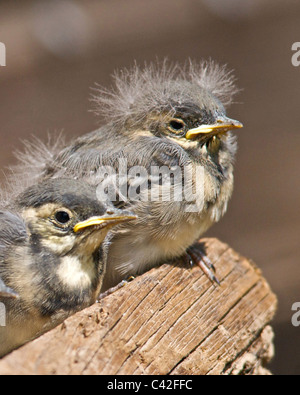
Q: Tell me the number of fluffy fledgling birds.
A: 2